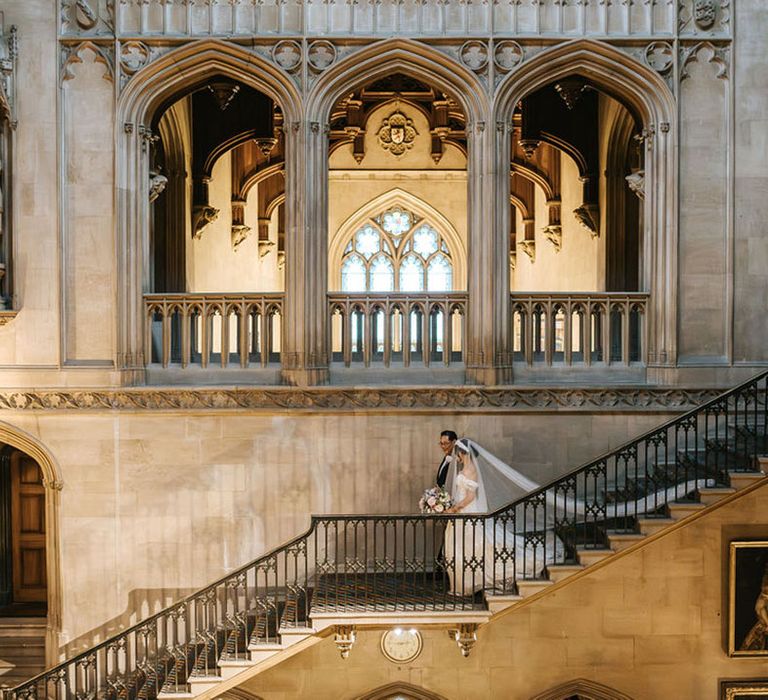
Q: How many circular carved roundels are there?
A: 6